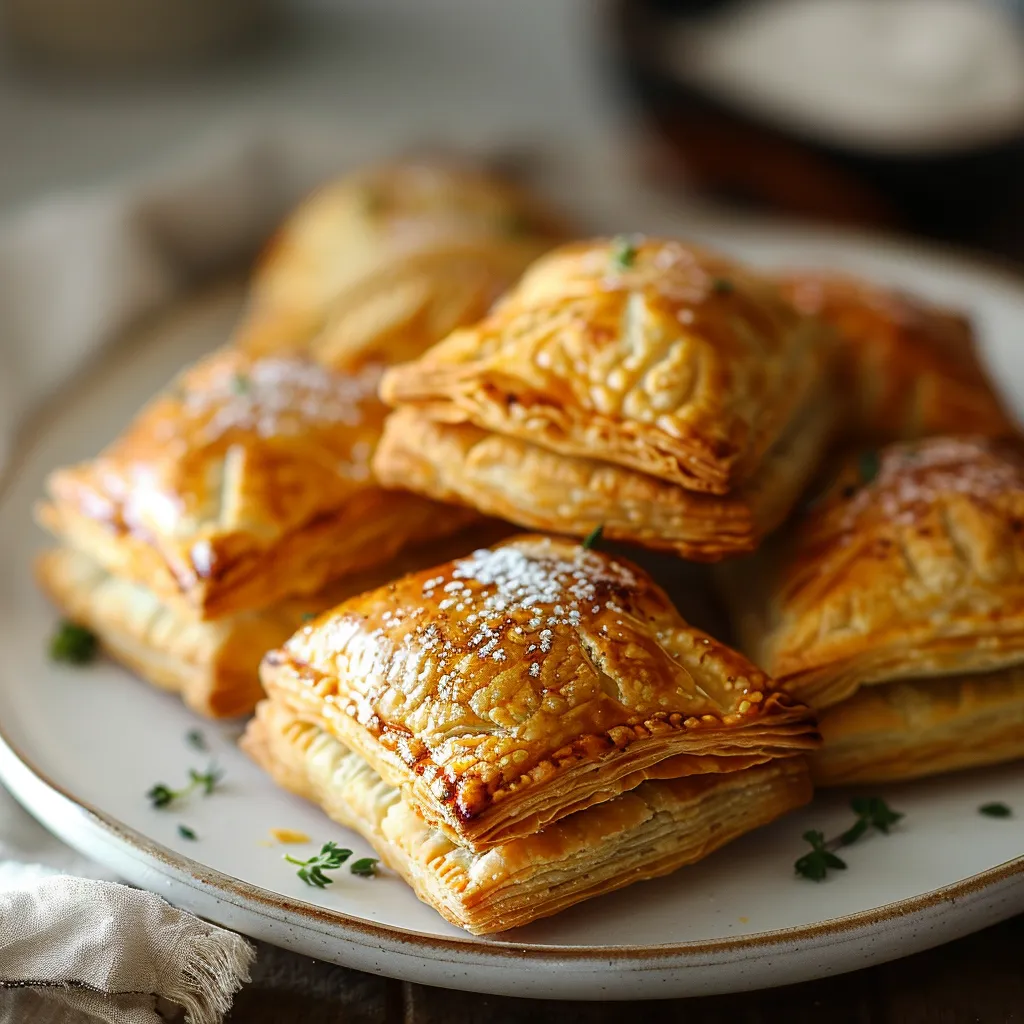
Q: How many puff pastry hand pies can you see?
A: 6